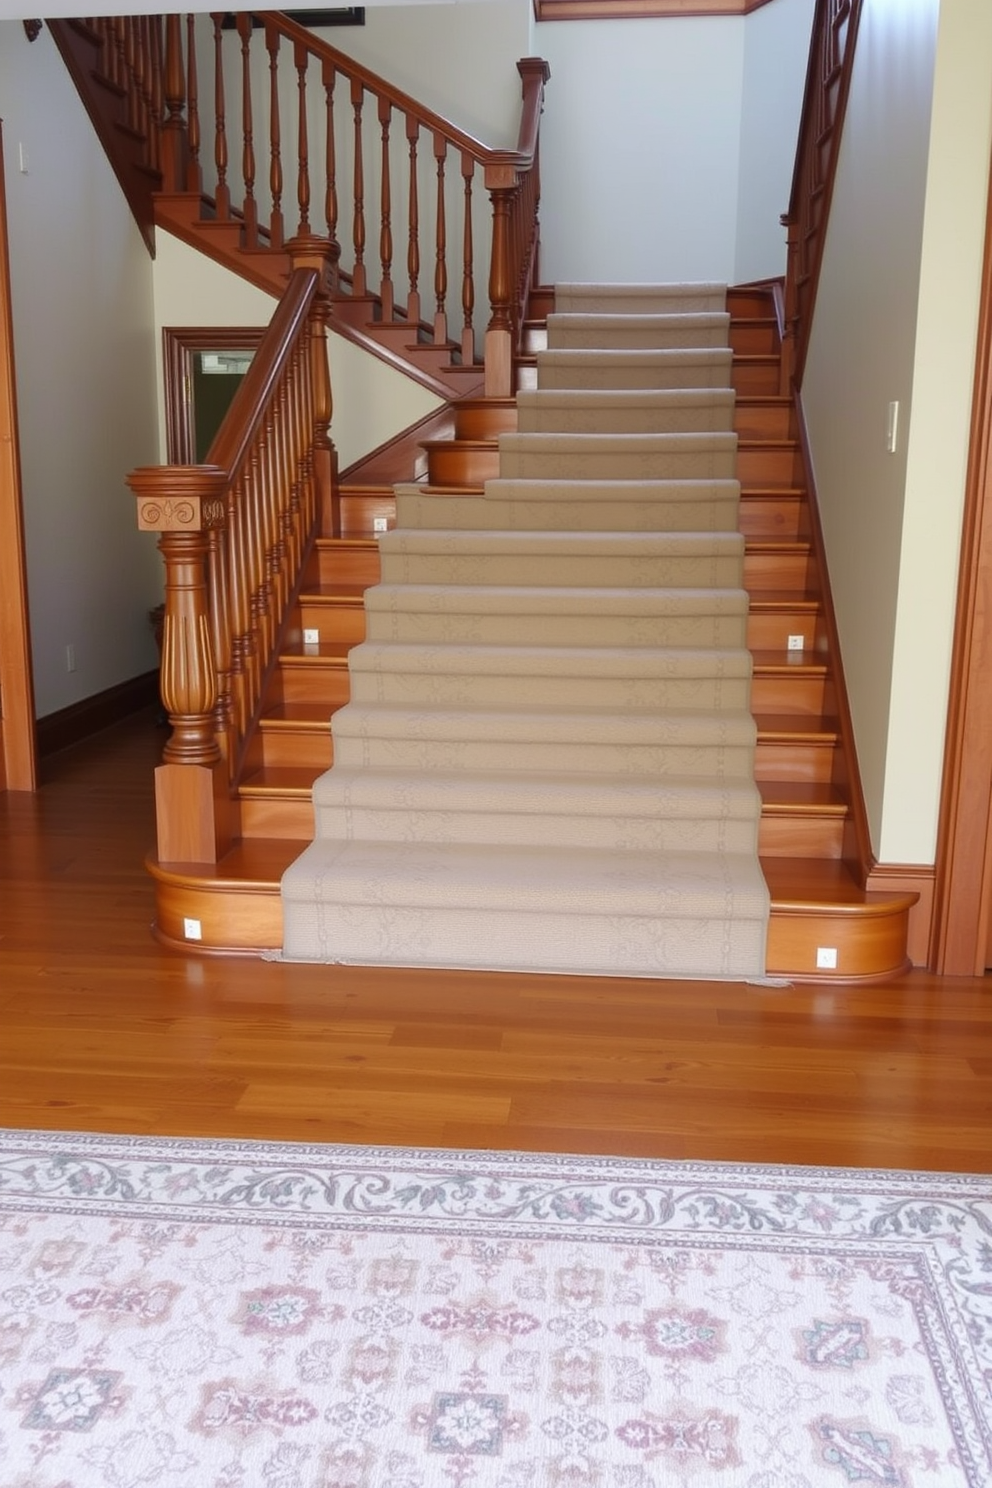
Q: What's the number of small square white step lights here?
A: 5